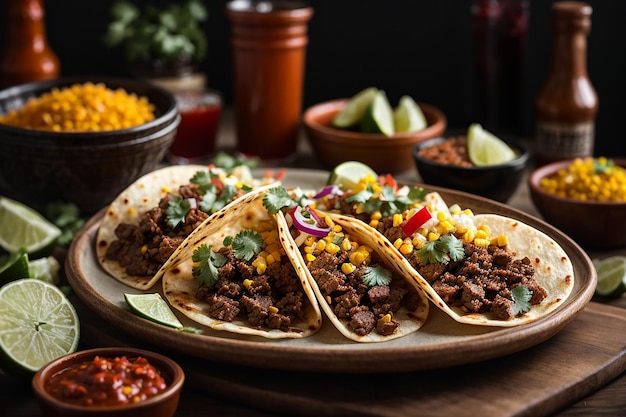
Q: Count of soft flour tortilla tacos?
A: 4